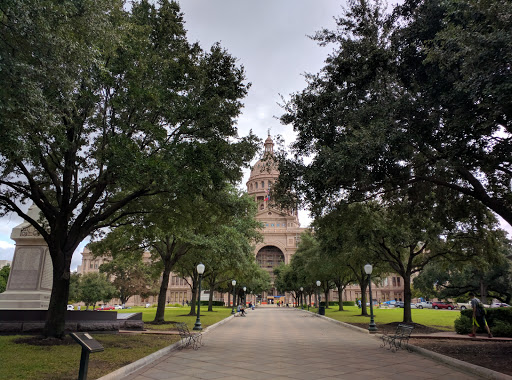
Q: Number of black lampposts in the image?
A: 6